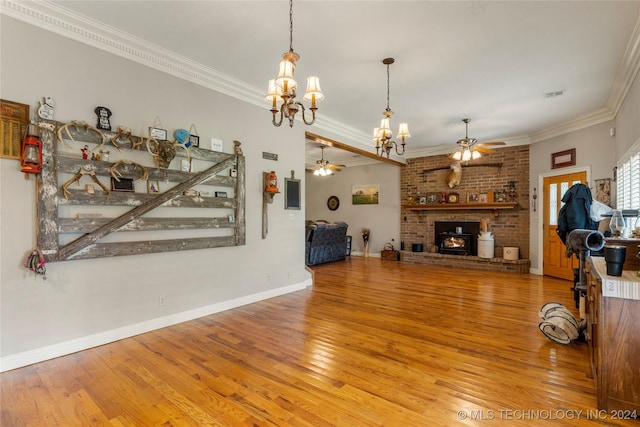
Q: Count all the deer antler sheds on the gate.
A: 5